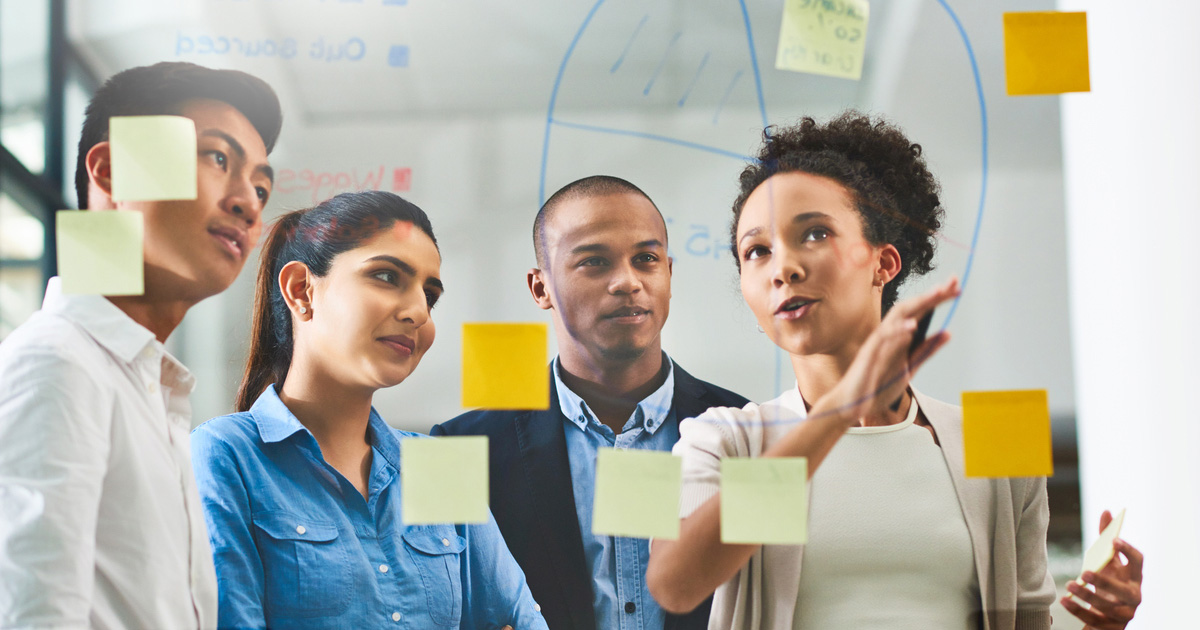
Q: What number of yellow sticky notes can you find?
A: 3